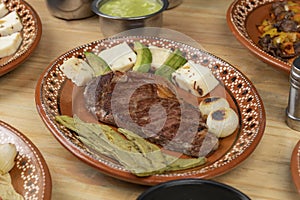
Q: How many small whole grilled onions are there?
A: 2